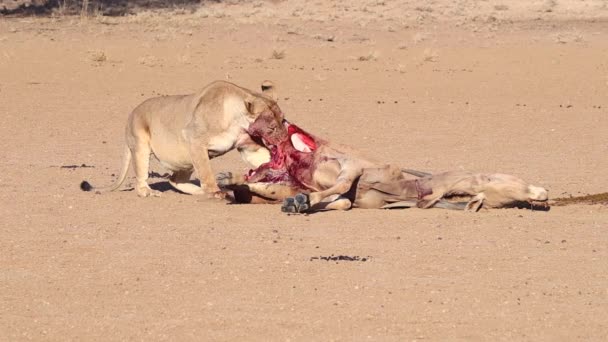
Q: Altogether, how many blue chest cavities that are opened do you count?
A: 0